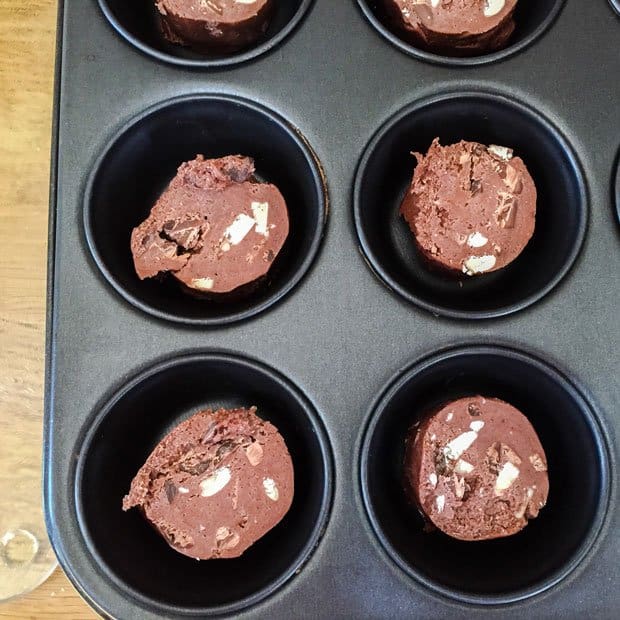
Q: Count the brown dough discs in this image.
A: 6